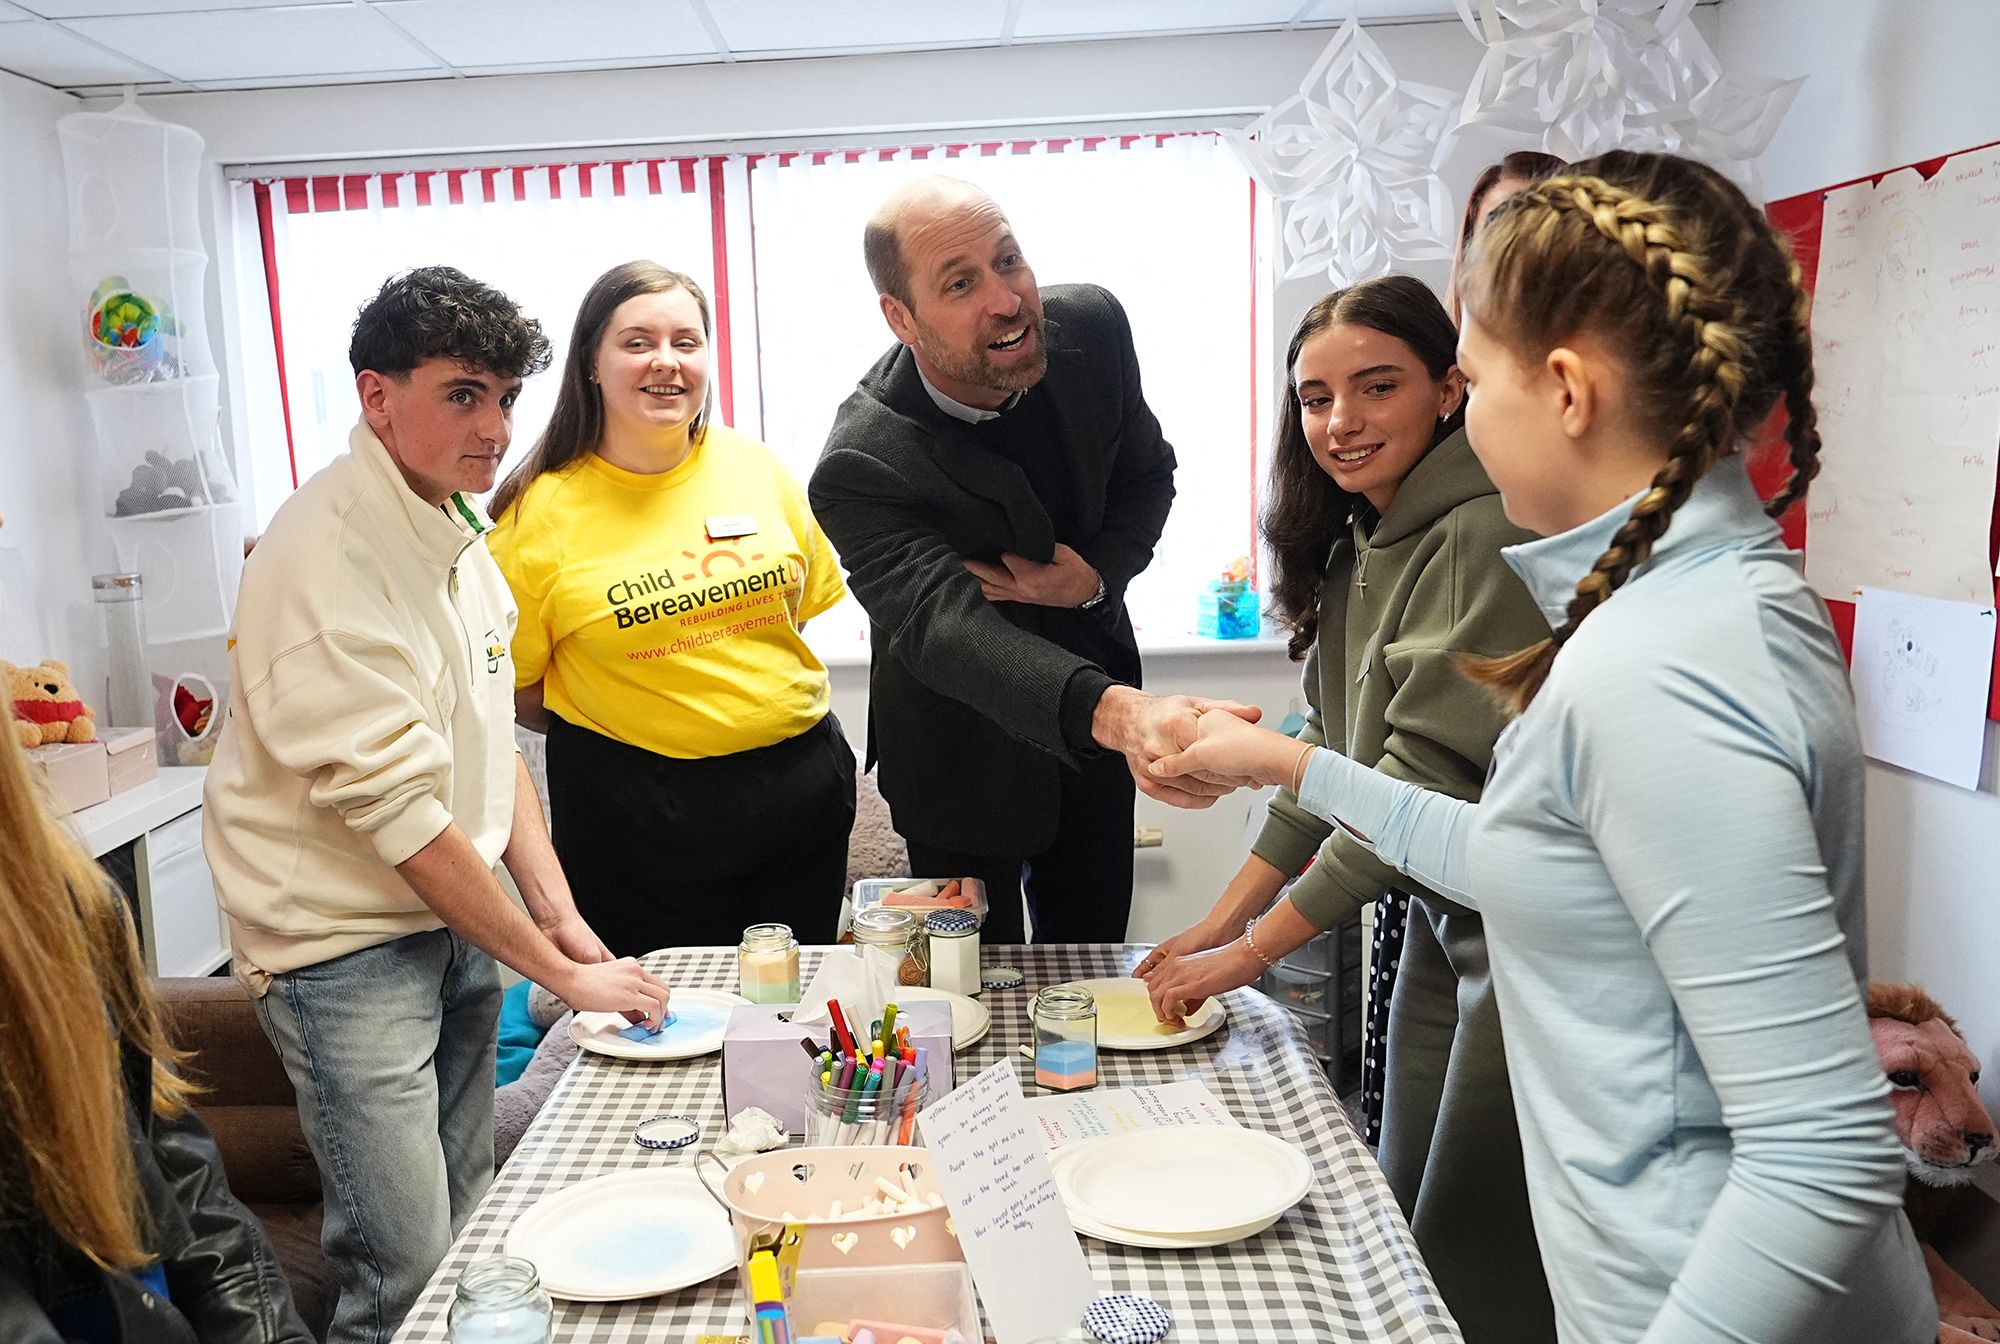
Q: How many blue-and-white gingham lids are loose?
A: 3